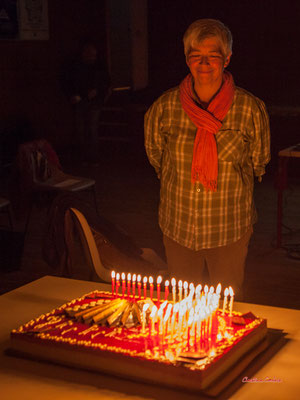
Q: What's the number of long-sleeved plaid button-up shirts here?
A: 1